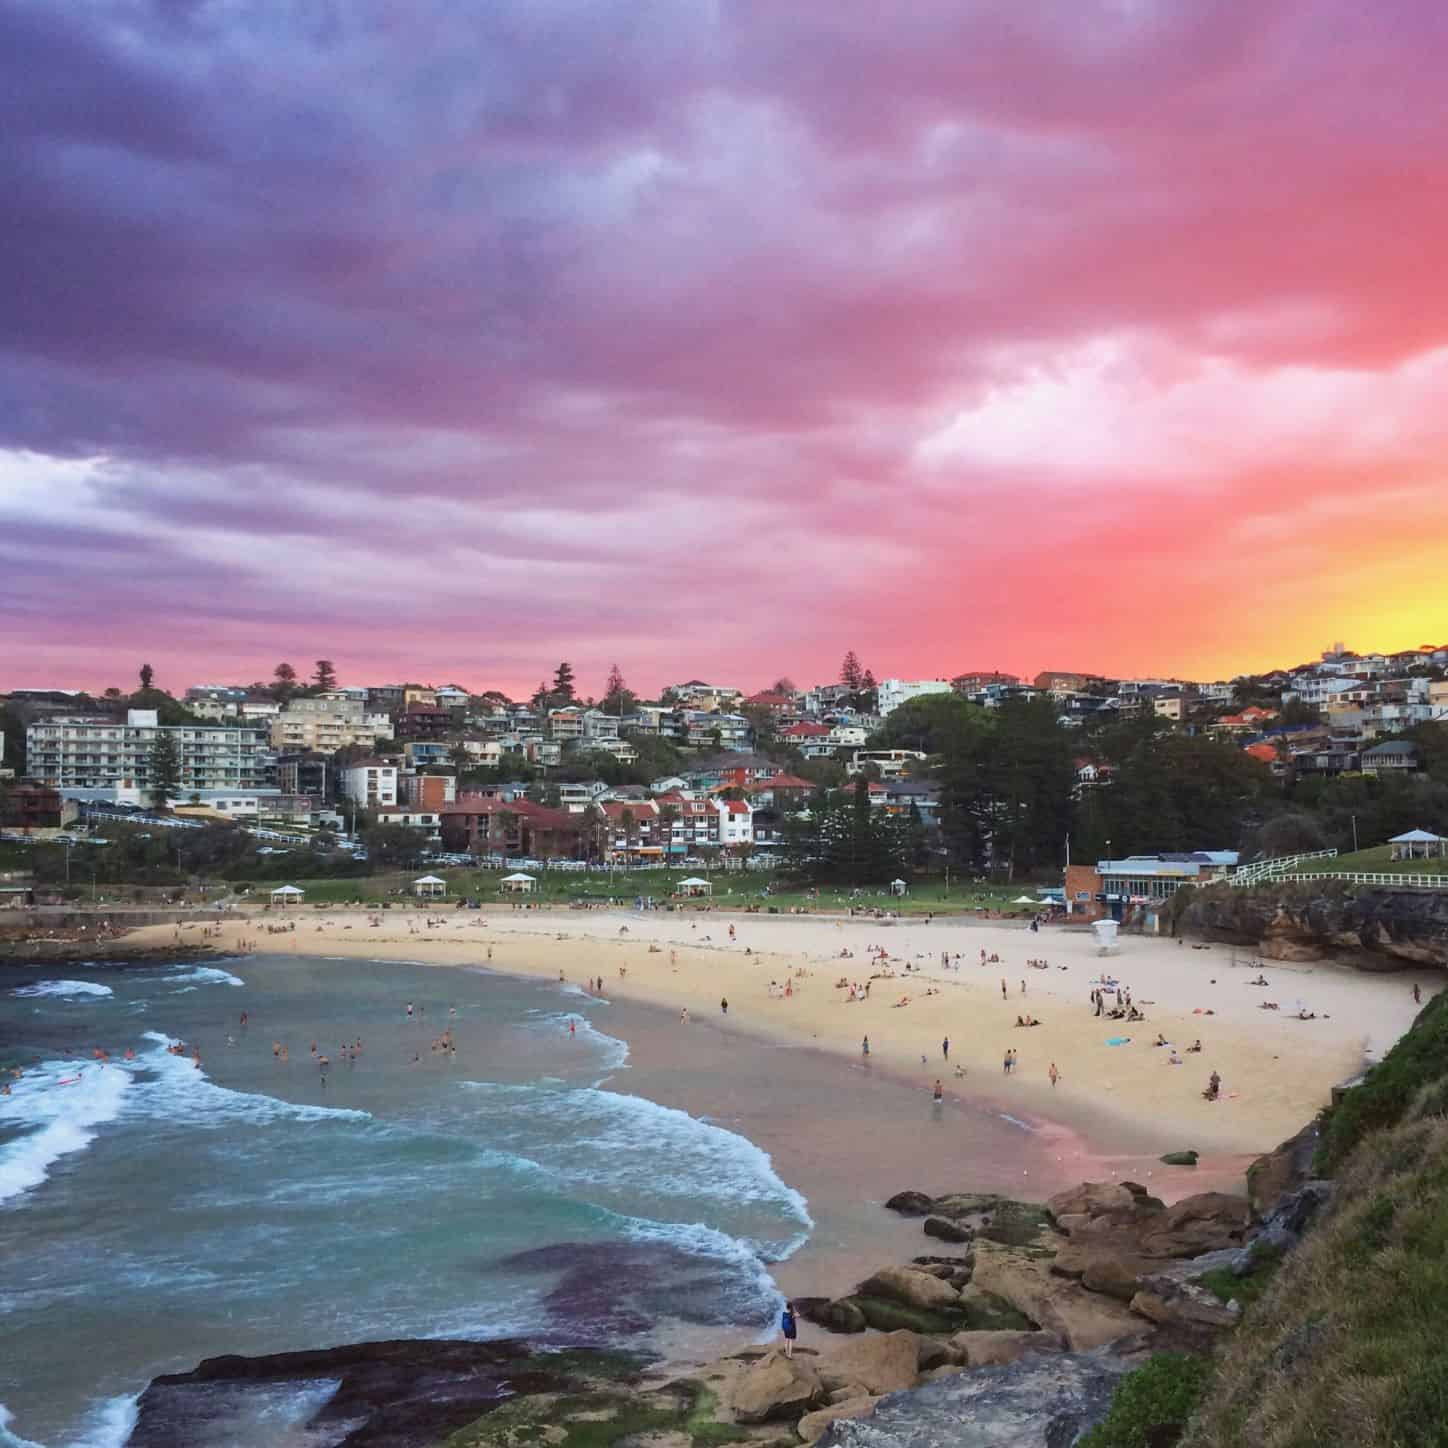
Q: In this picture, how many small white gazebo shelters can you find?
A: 6